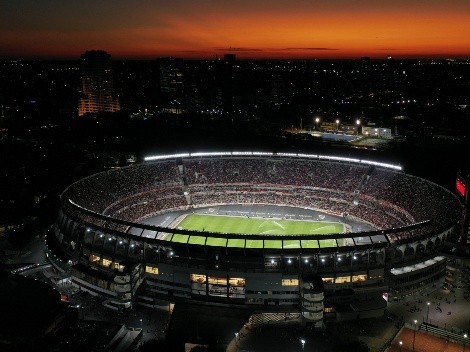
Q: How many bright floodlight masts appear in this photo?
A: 3